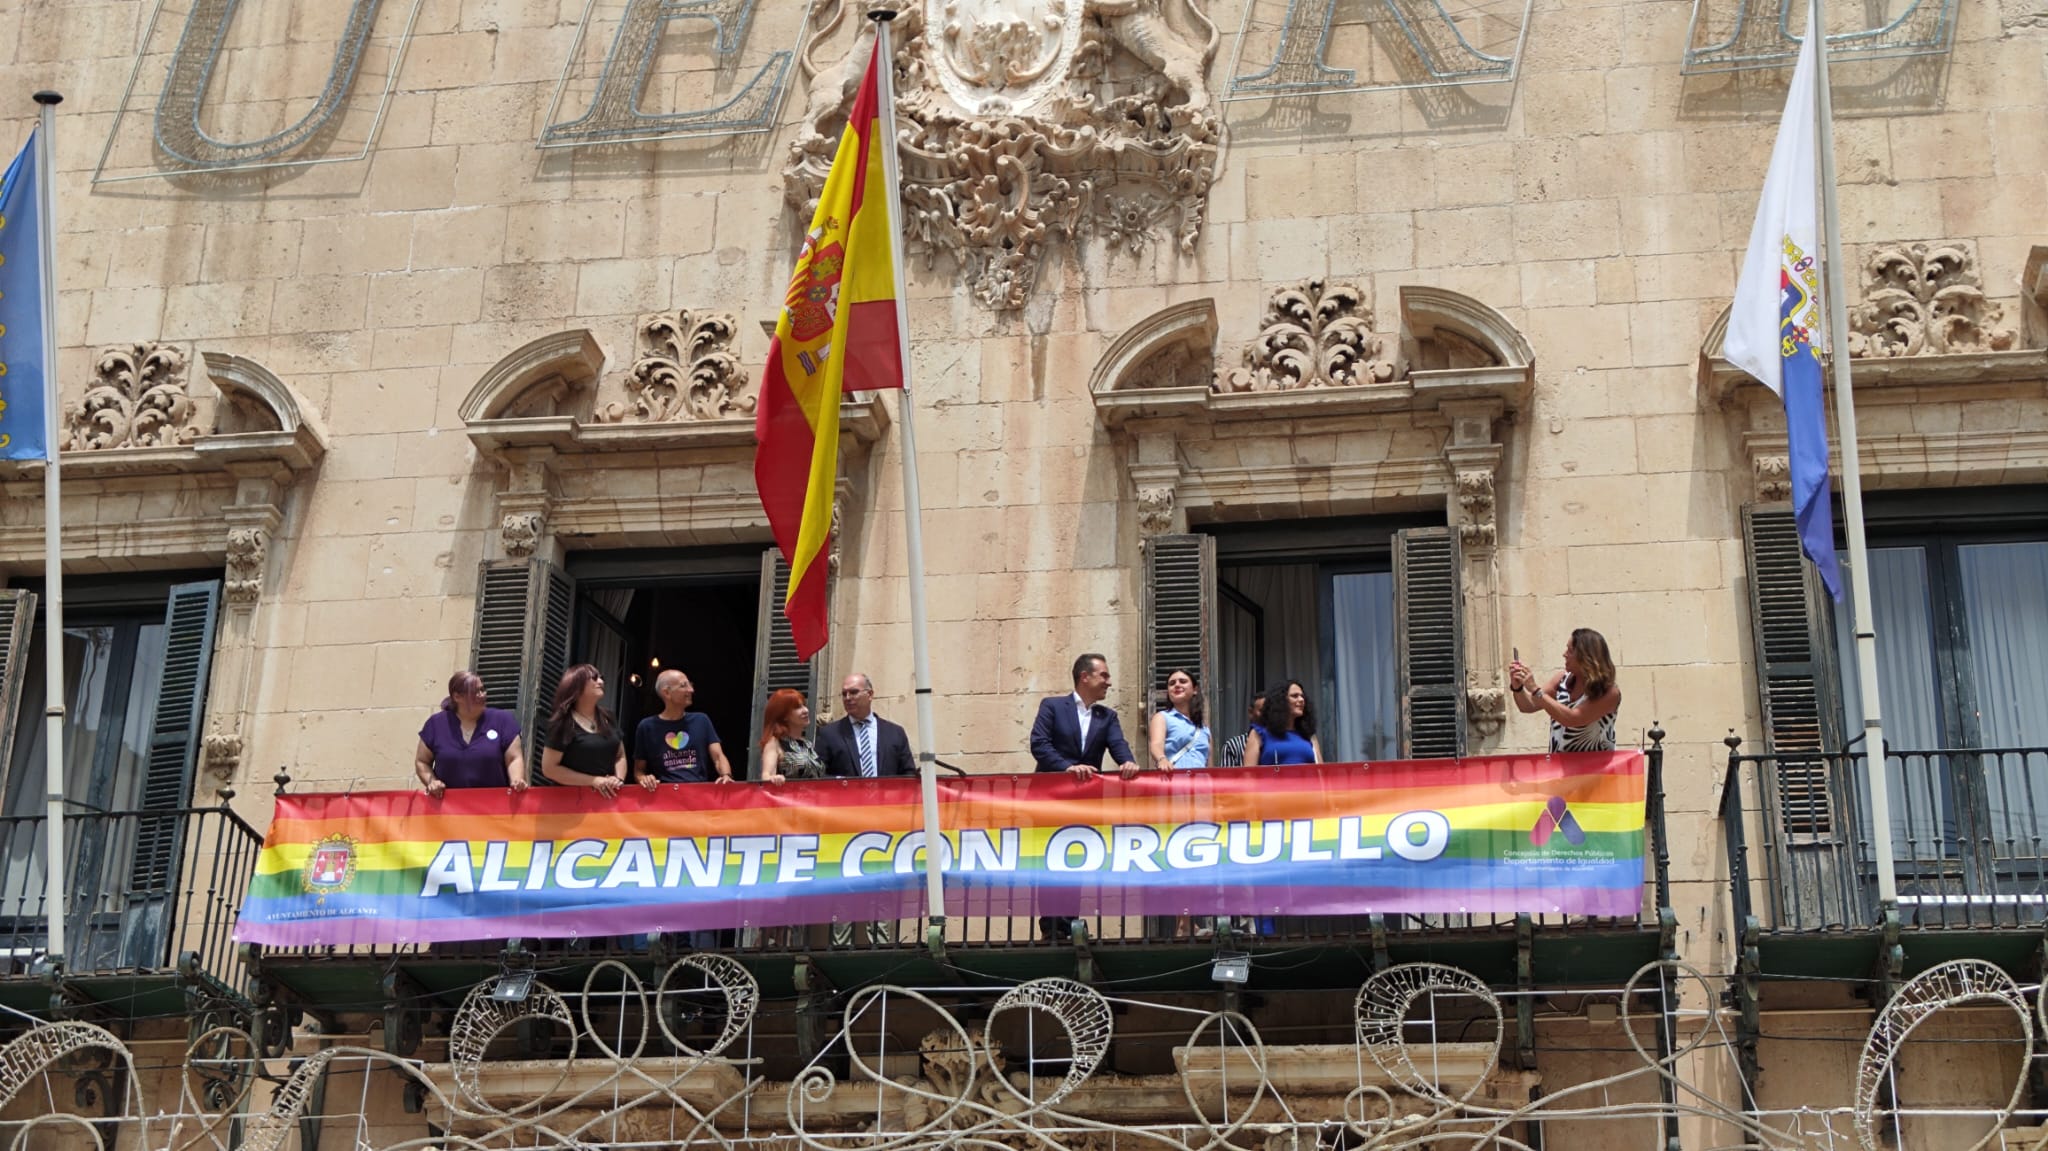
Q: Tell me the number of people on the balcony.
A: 10